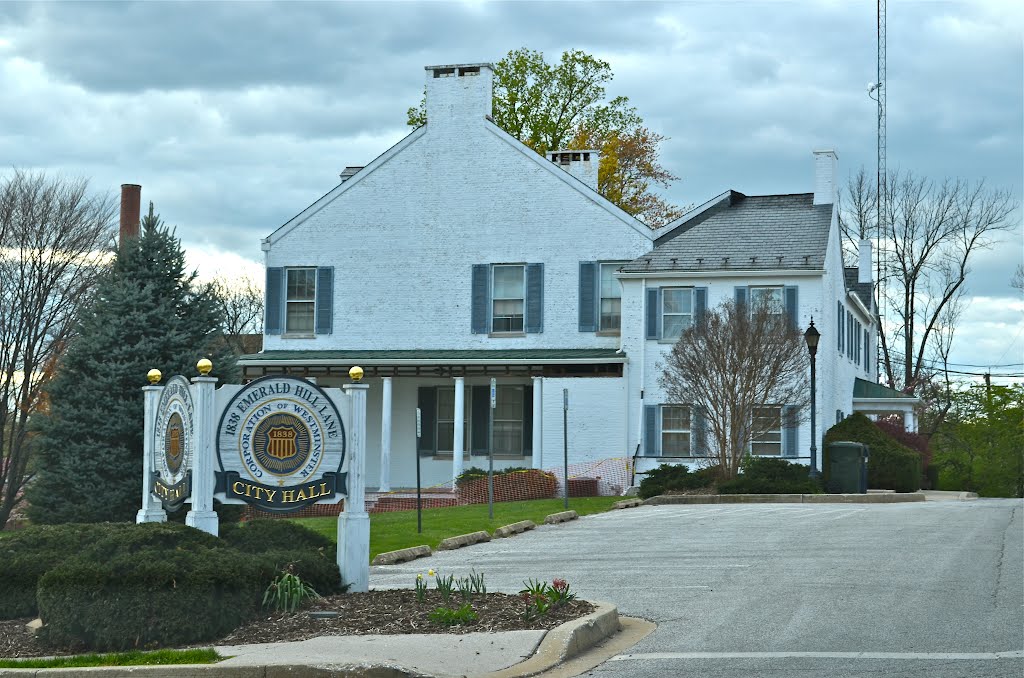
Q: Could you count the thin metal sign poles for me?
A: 3